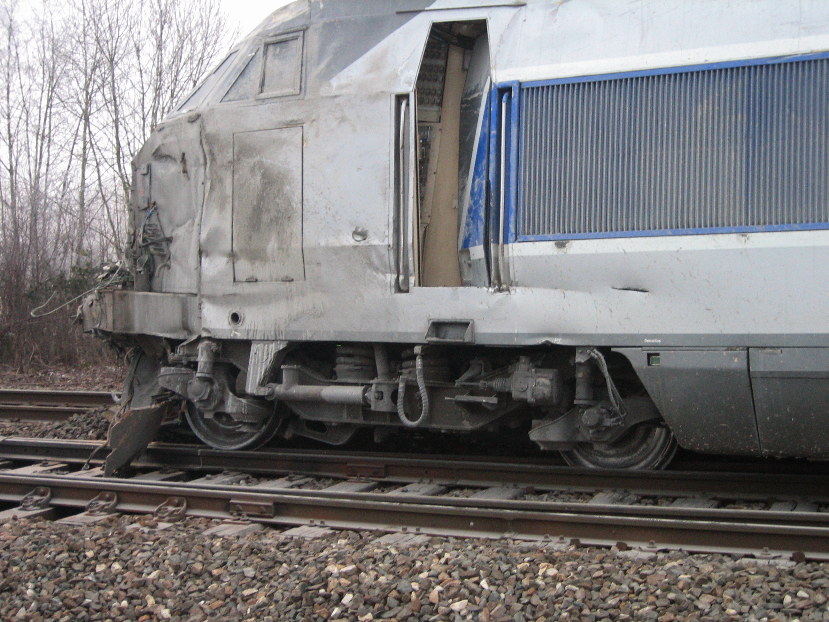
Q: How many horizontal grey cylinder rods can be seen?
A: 1